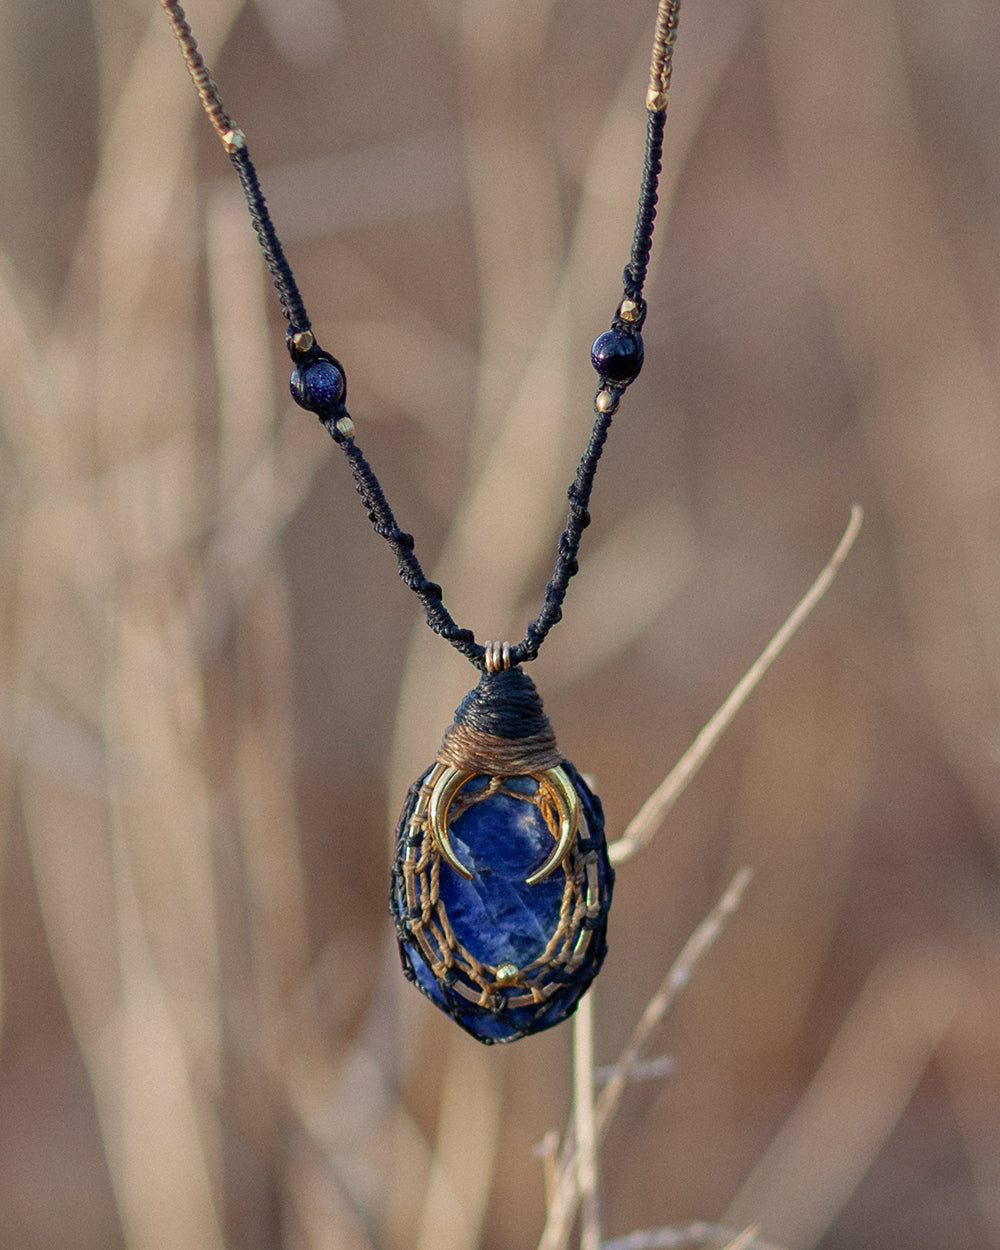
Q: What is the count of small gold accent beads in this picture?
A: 7